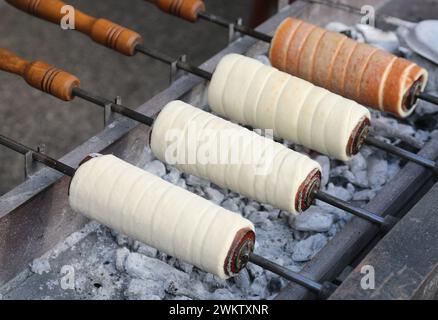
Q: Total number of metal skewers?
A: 4